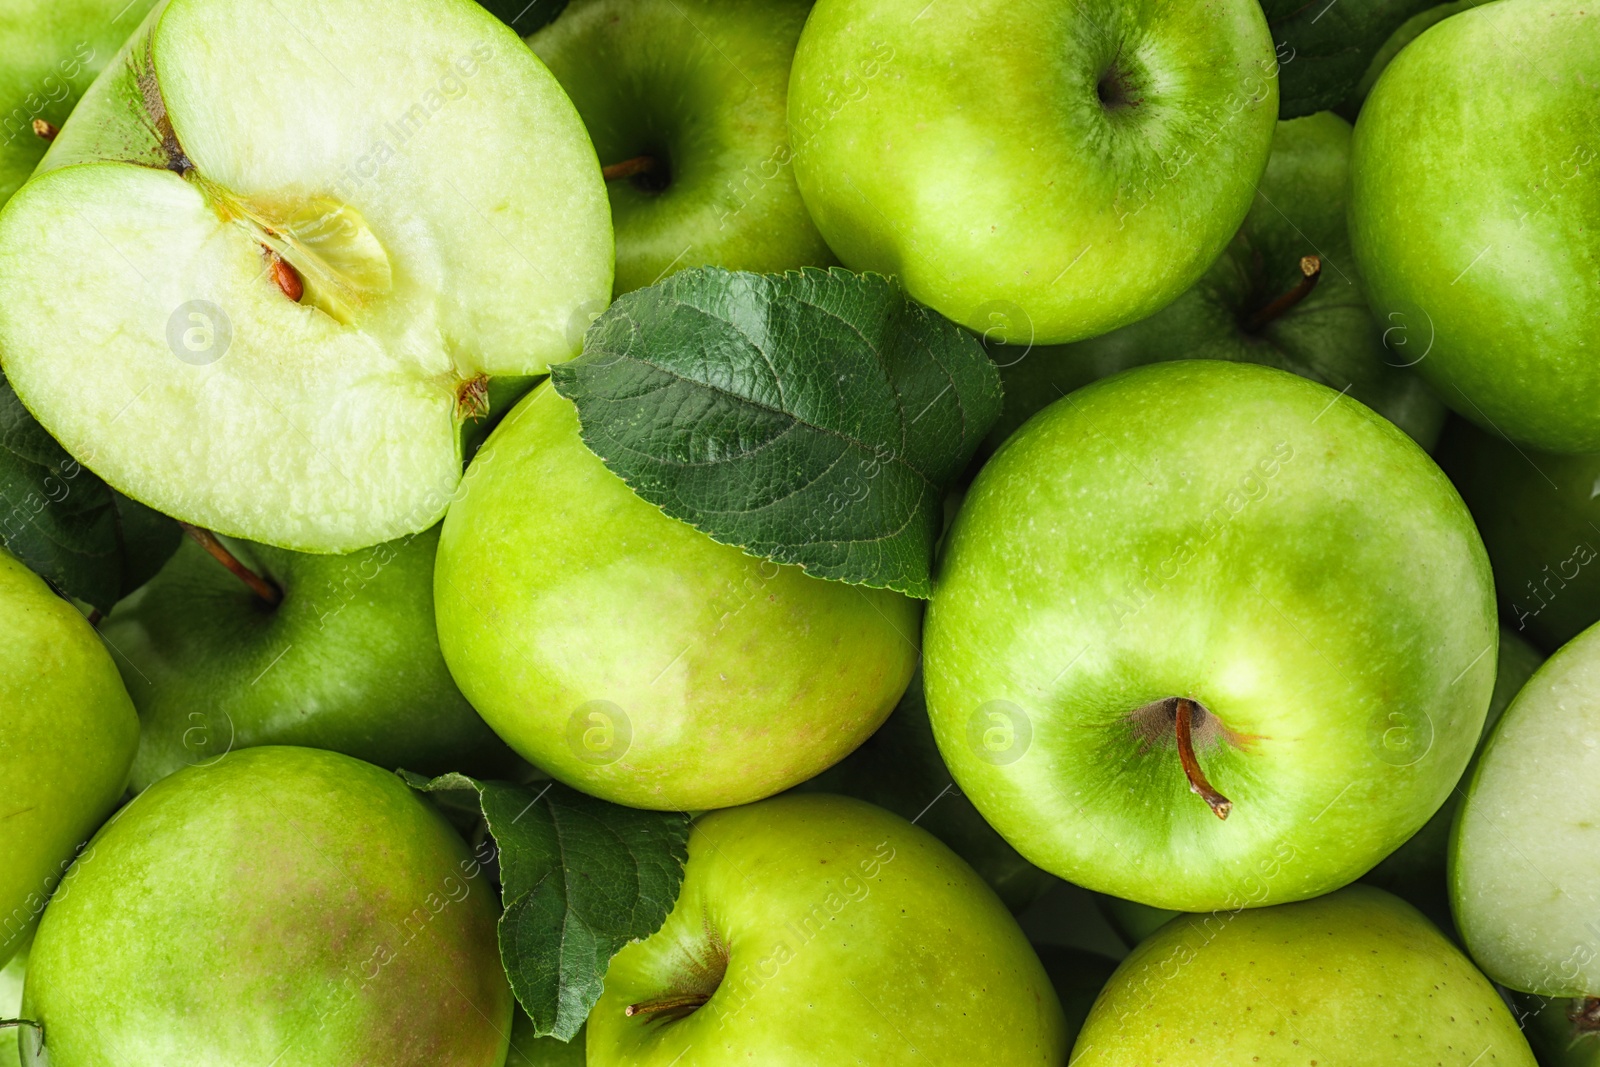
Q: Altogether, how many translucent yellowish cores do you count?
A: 1